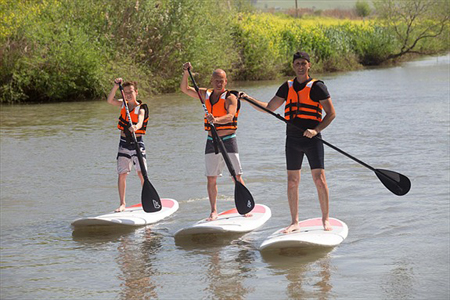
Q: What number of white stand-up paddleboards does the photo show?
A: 3